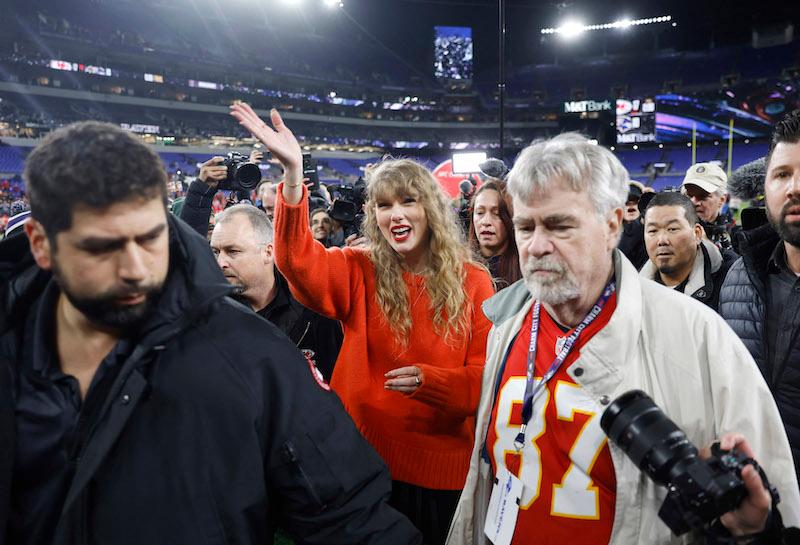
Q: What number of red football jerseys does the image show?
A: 1